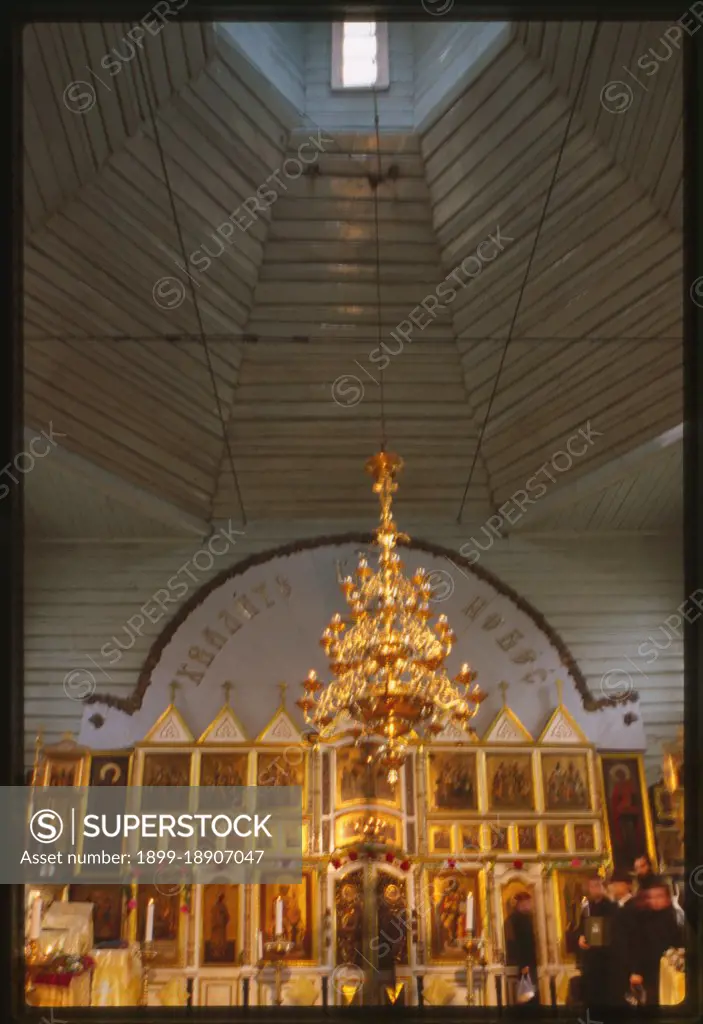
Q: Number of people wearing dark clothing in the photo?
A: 5